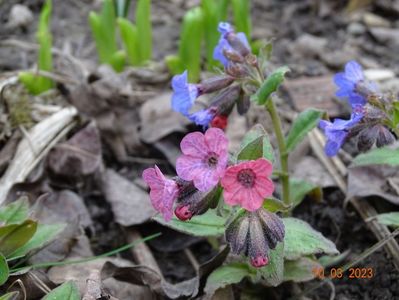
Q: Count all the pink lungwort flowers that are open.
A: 3